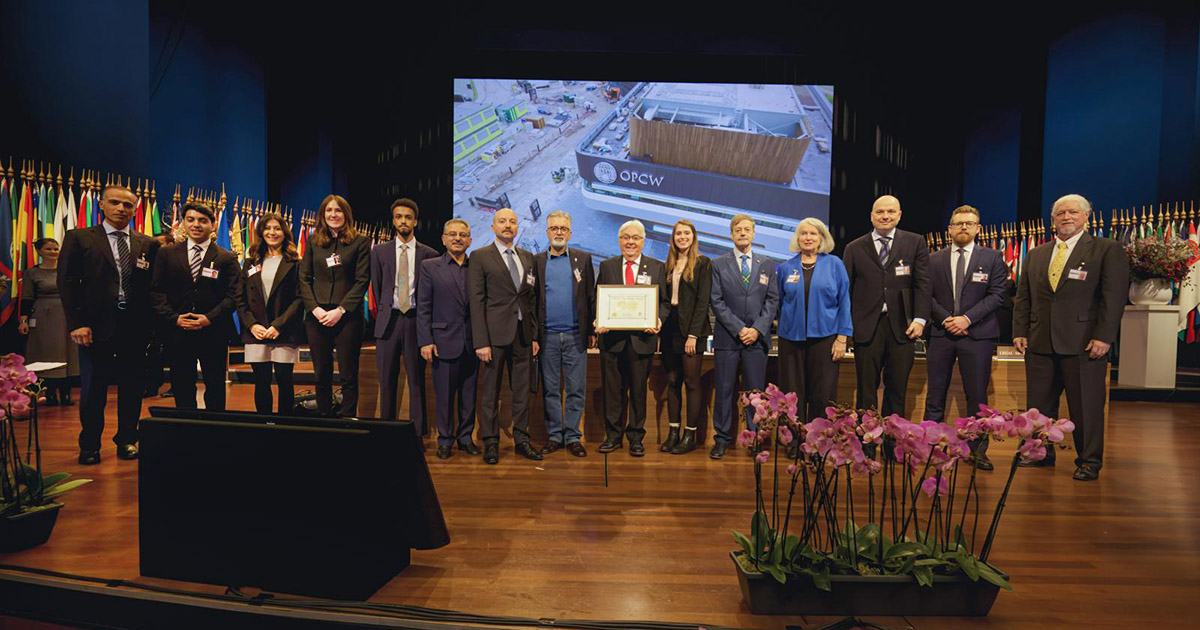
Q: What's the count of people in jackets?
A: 15